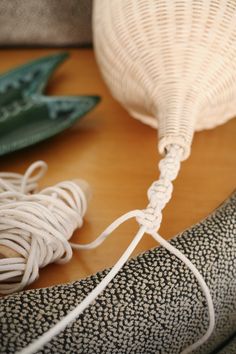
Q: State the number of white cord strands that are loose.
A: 3